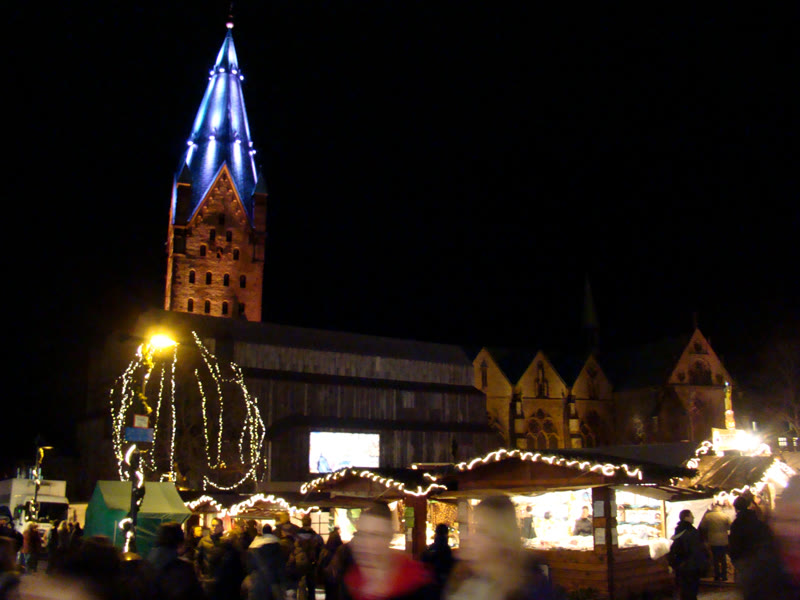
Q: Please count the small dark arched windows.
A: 13